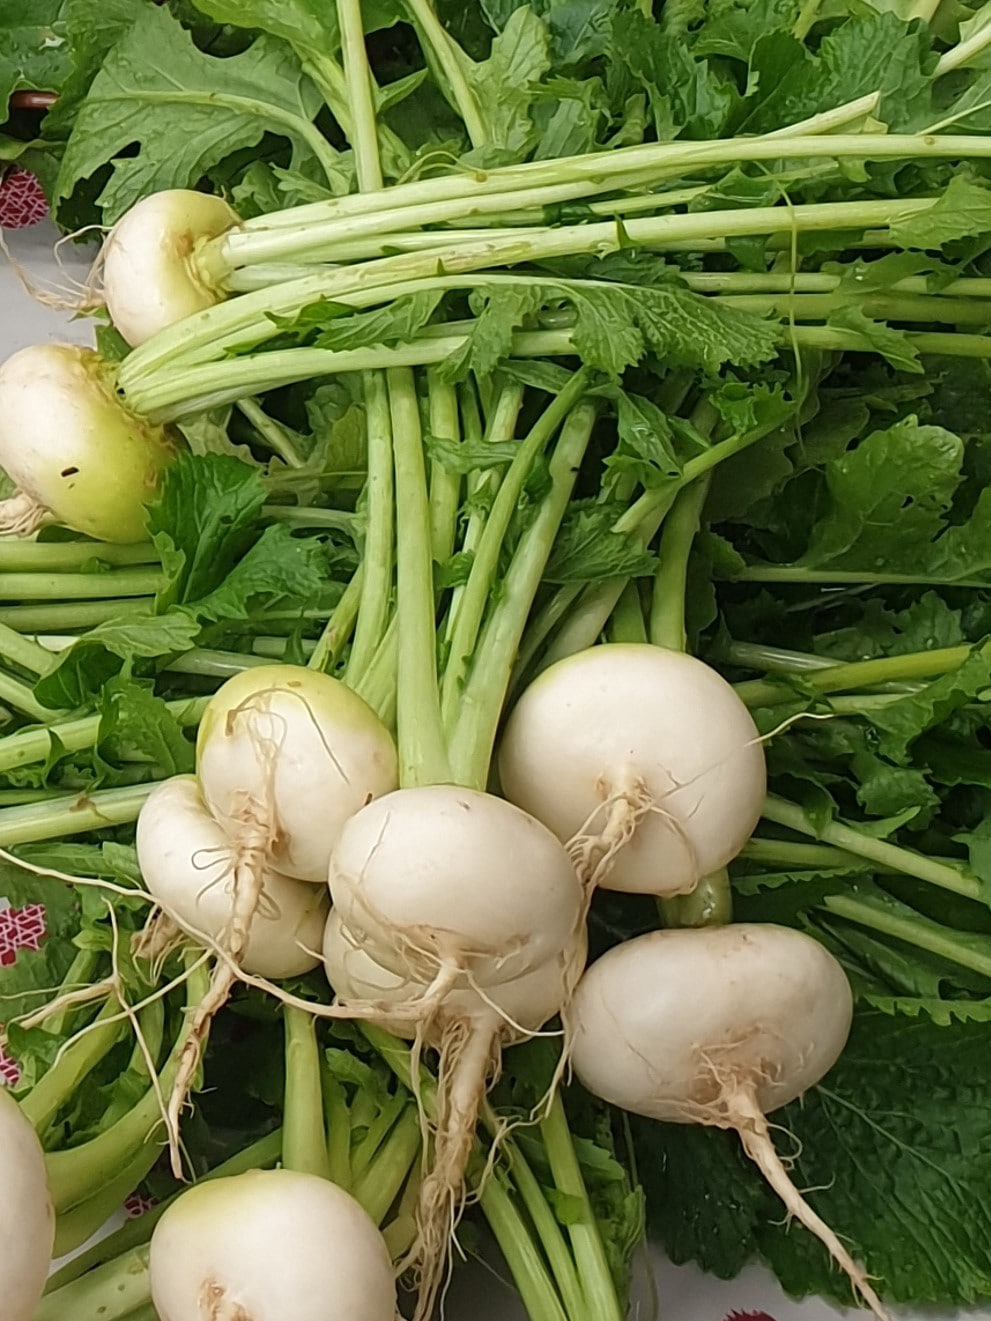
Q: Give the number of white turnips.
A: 10